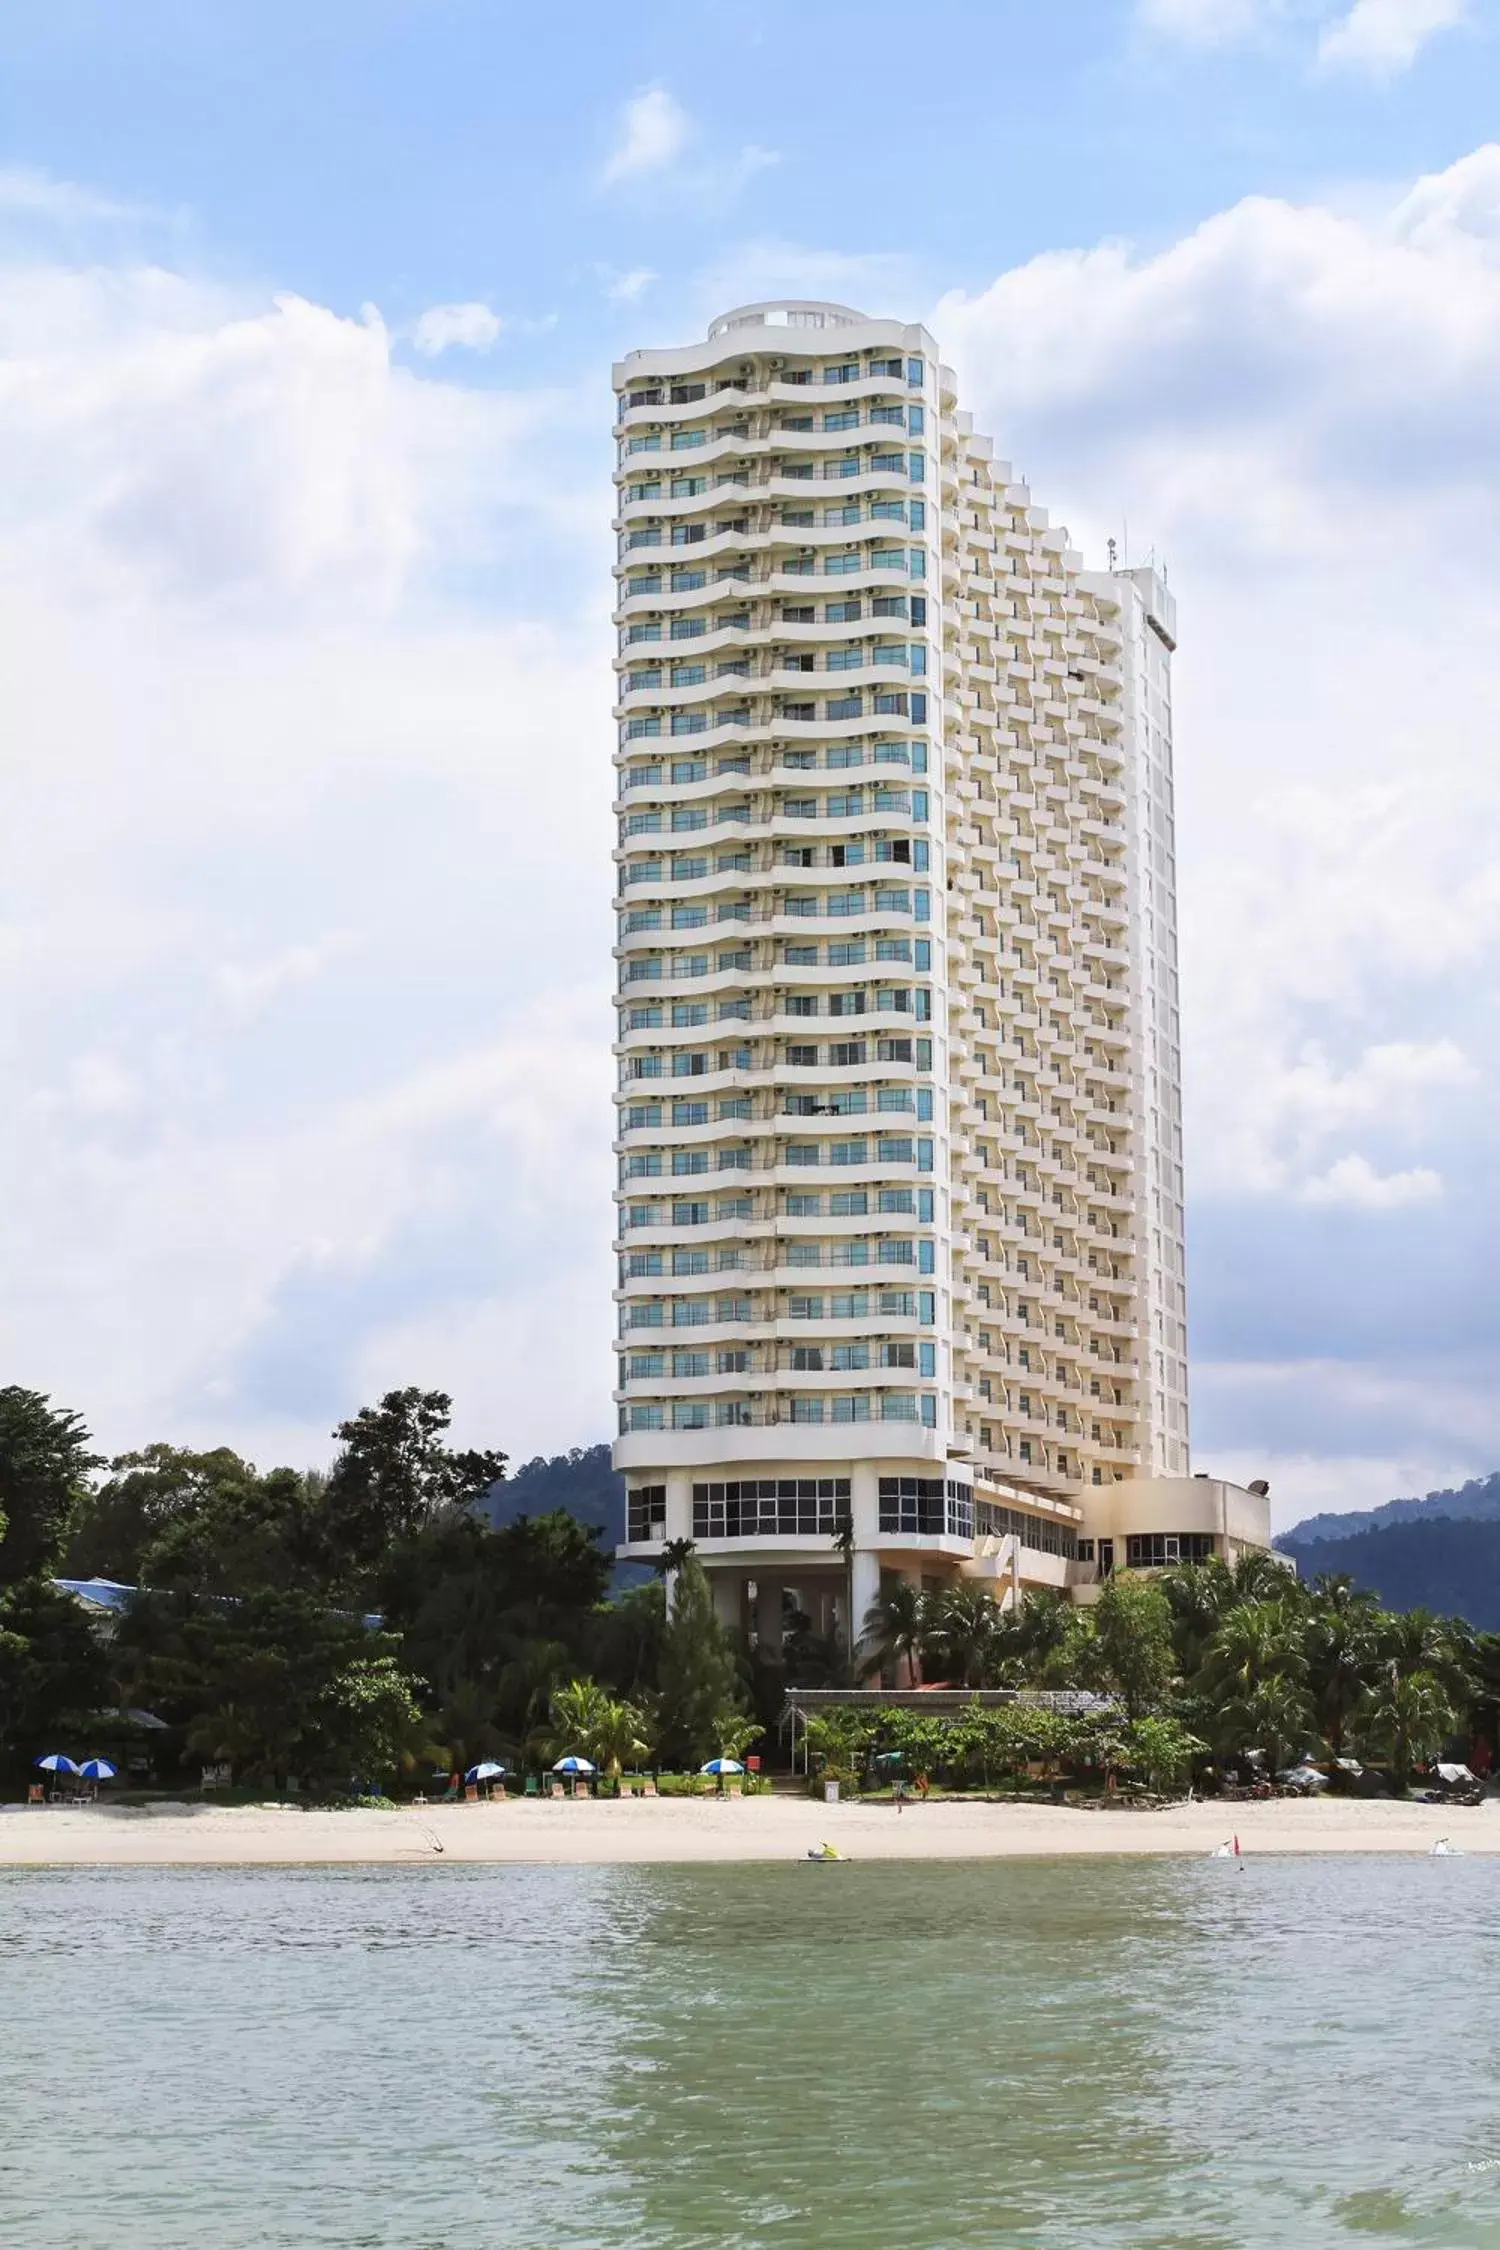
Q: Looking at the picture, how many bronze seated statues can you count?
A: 0